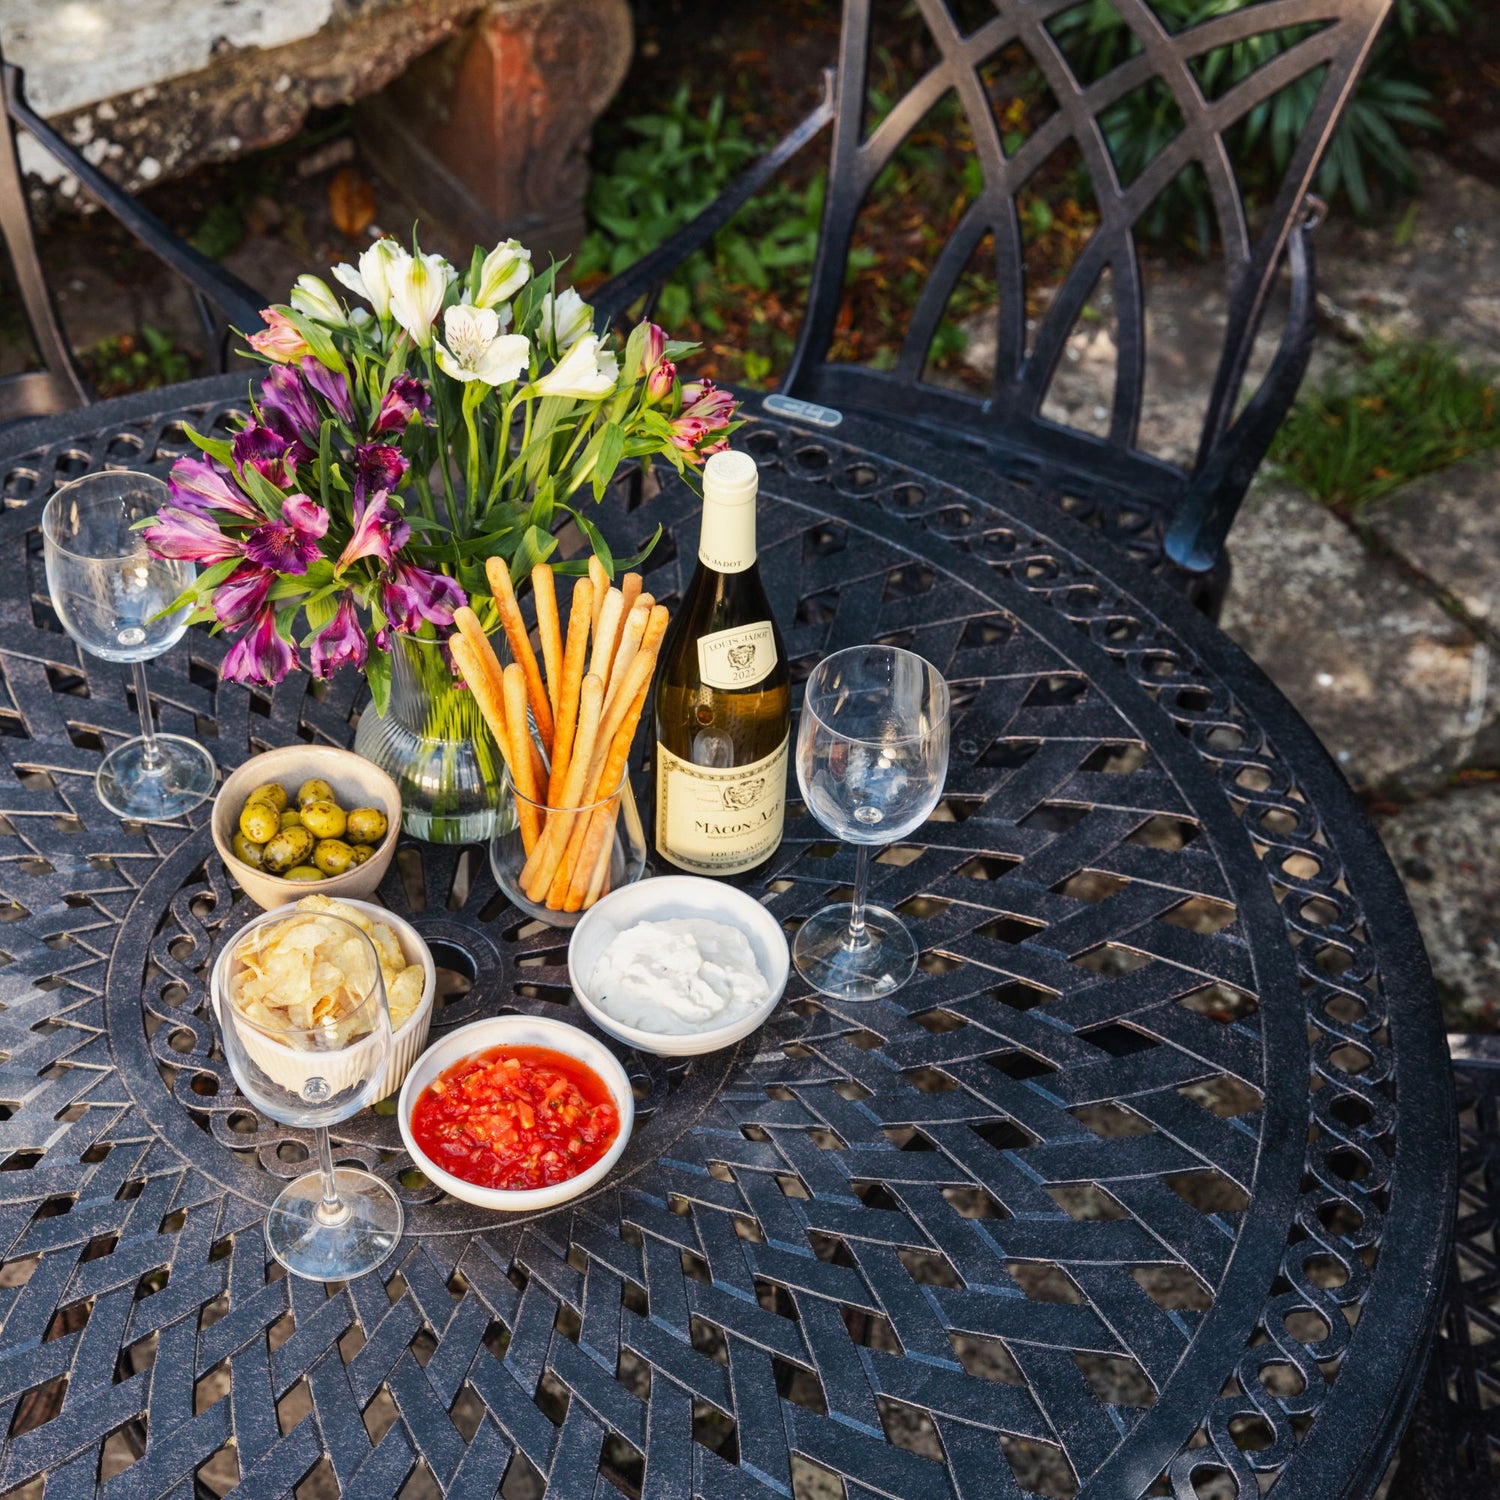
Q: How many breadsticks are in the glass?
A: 14